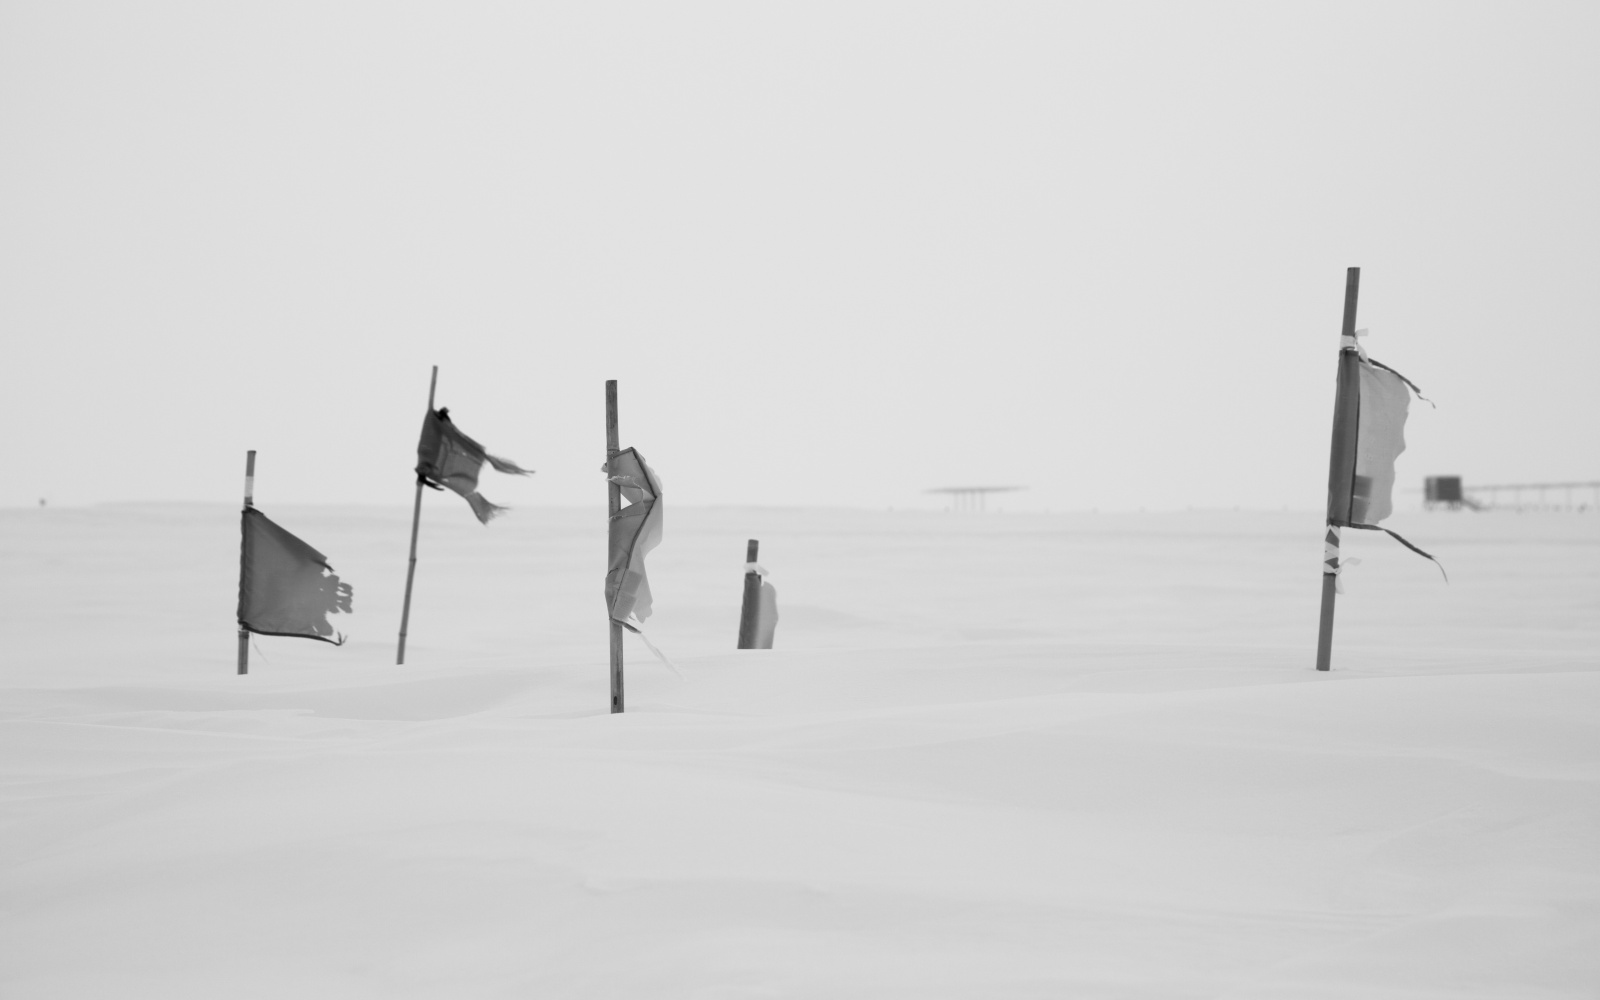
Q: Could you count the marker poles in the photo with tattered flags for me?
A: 5